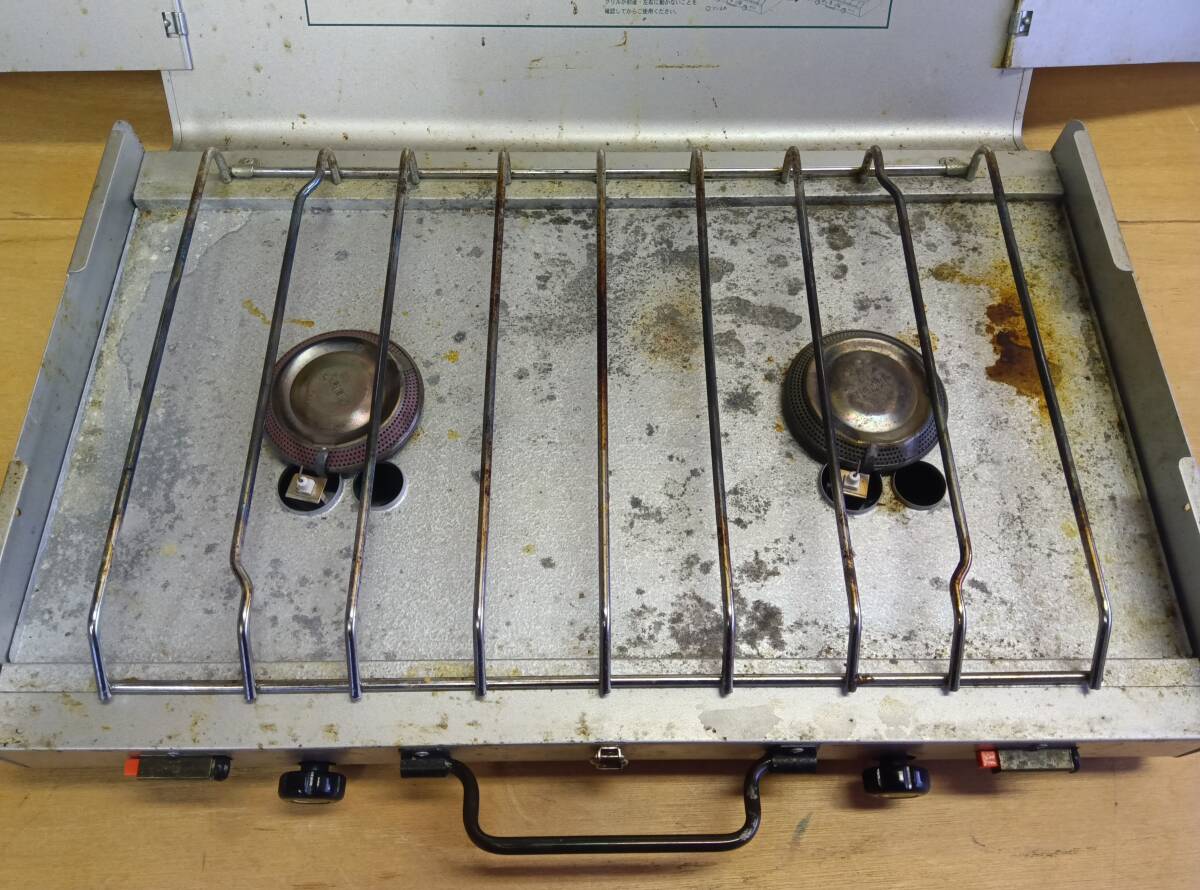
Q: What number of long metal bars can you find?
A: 9